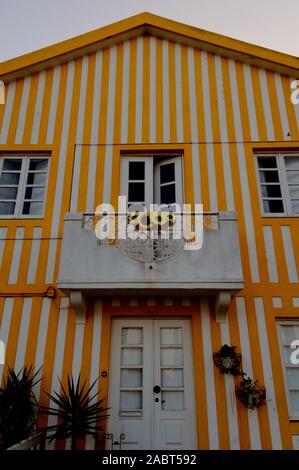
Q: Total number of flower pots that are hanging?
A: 2